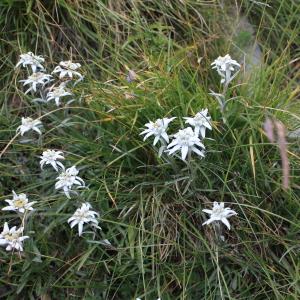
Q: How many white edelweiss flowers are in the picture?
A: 15